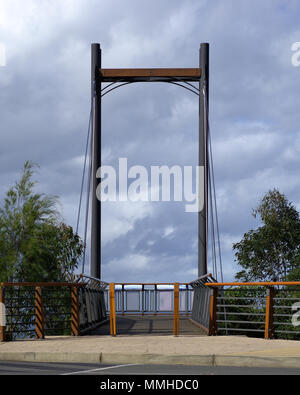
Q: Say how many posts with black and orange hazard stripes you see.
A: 2